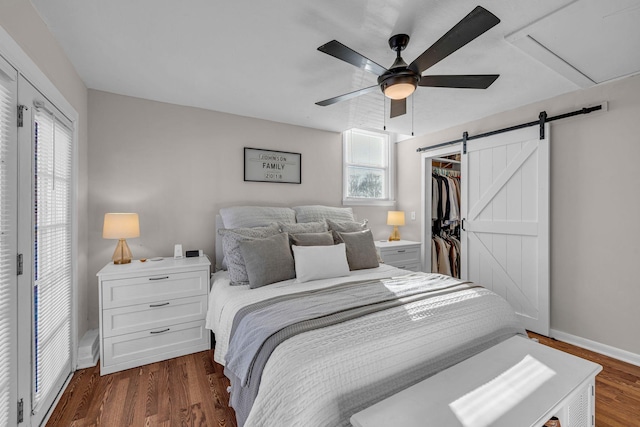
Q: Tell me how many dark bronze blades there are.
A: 5